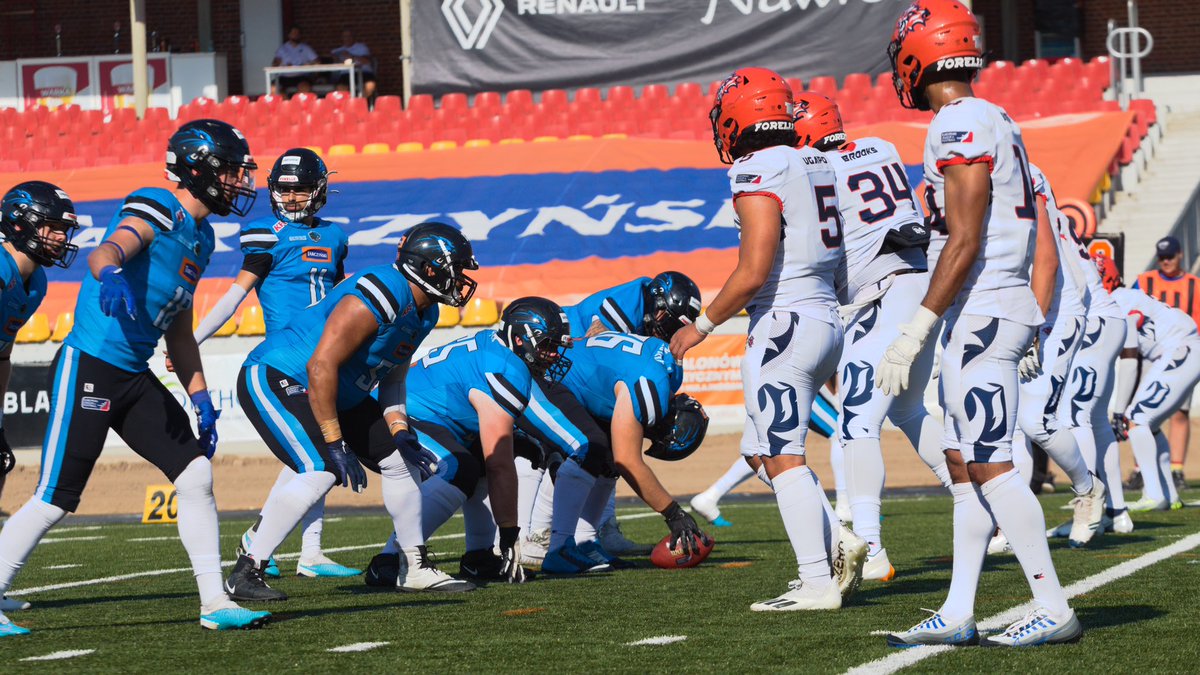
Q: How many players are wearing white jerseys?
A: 6